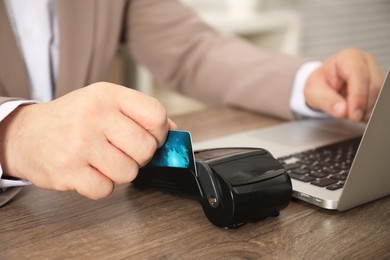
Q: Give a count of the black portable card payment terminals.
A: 1